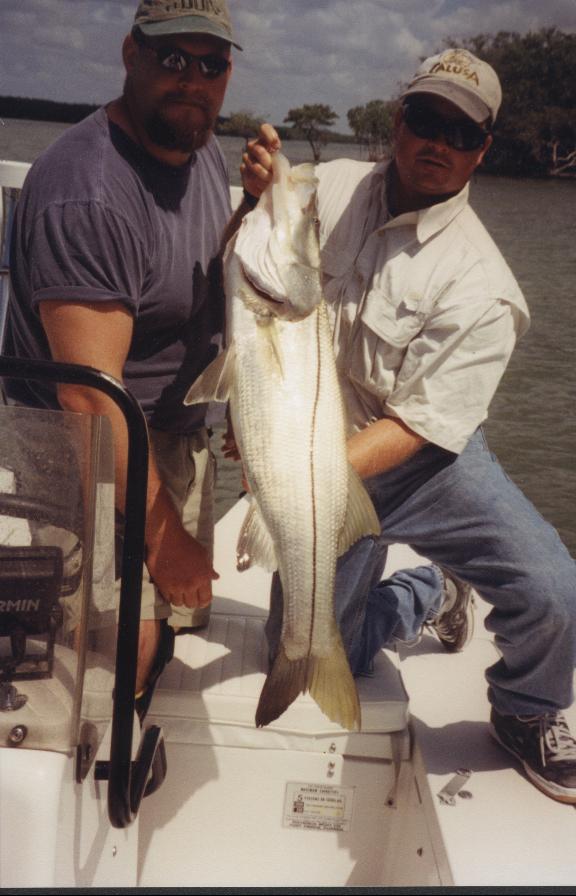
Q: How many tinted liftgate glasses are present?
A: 0